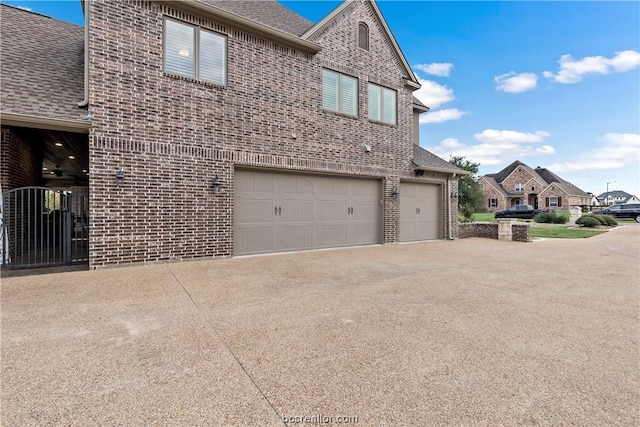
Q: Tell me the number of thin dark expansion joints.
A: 1